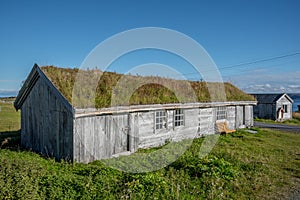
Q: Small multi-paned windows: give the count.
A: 3